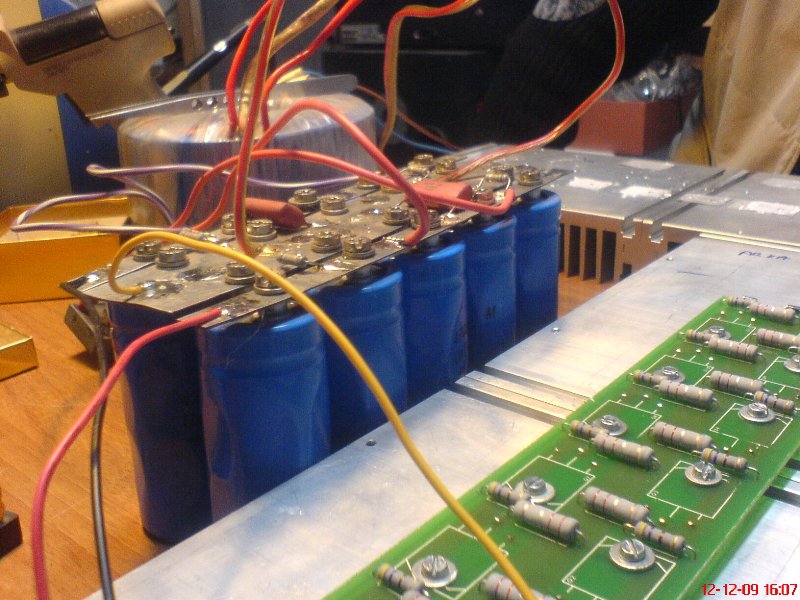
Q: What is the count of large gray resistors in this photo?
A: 11